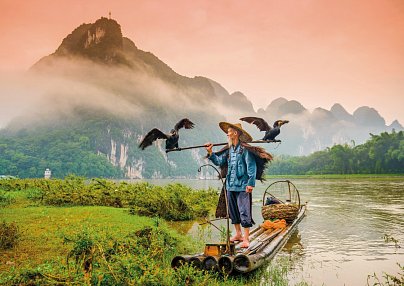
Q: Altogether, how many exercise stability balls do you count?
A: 0